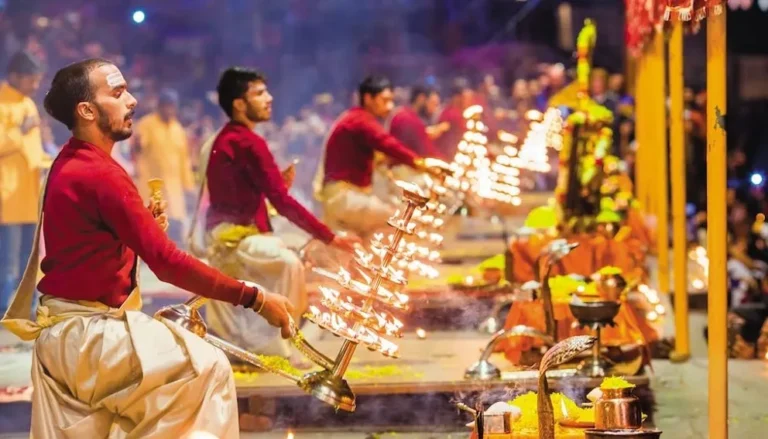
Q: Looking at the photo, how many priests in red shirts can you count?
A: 5